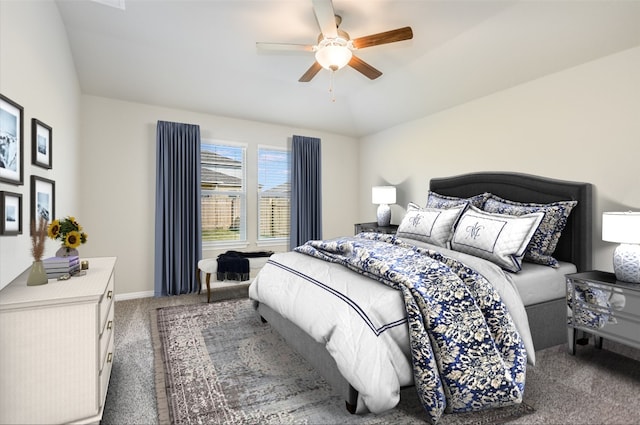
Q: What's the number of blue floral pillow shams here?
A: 2